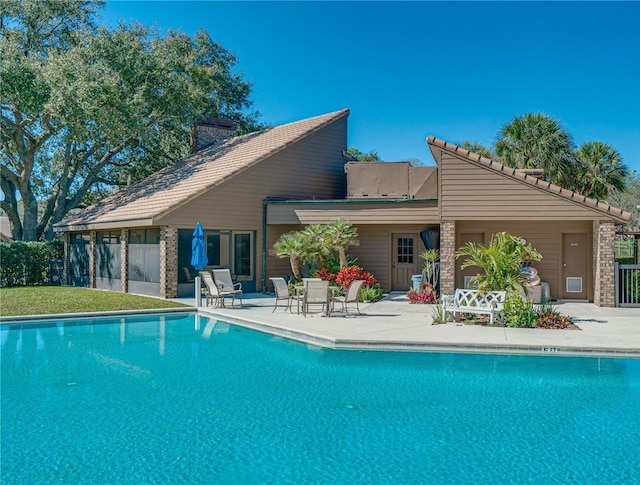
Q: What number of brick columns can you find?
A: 6